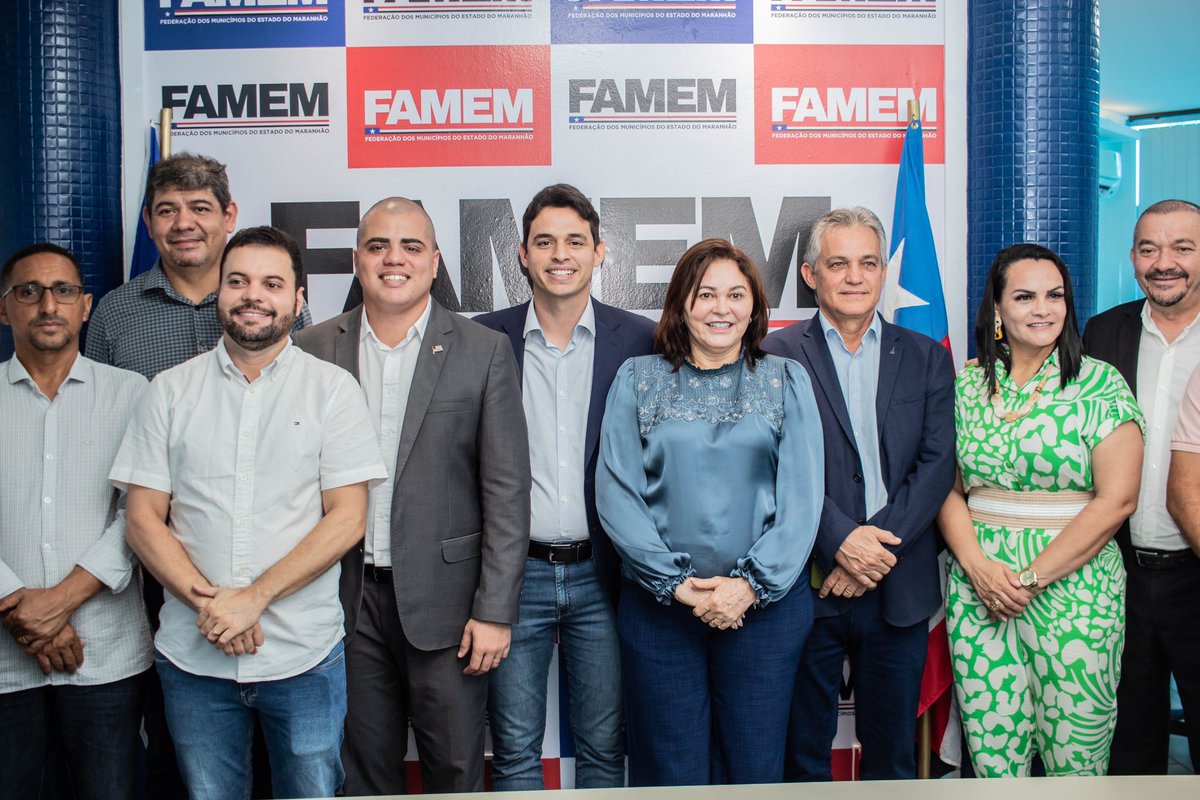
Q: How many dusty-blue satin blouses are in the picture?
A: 1